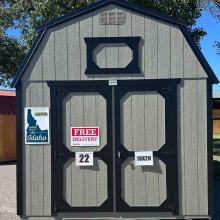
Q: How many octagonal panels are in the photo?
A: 5